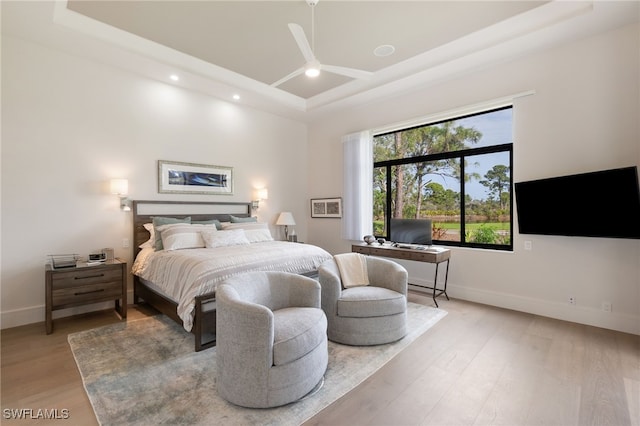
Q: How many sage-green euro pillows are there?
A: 3